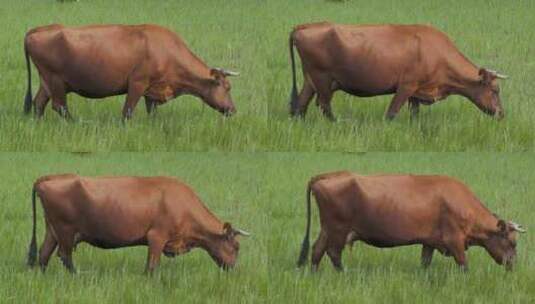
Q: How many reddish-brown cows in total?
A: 4